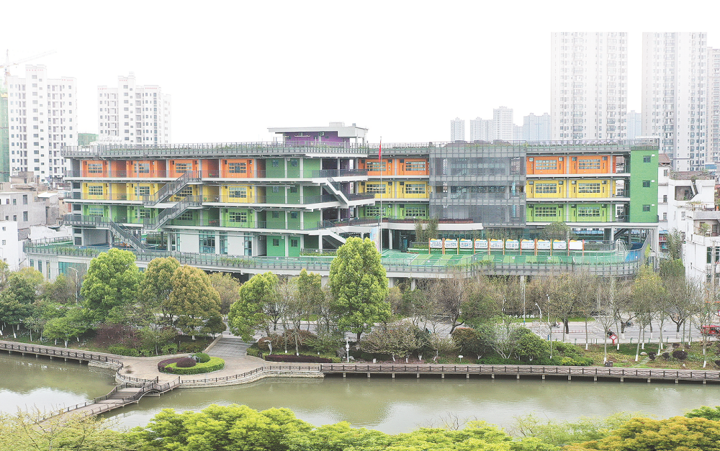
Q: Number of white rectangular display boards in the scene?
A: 10